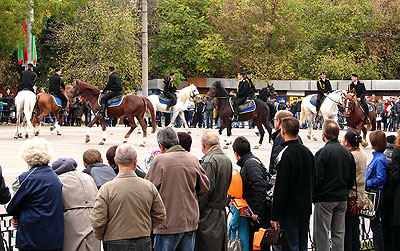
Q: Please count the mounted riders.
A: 8